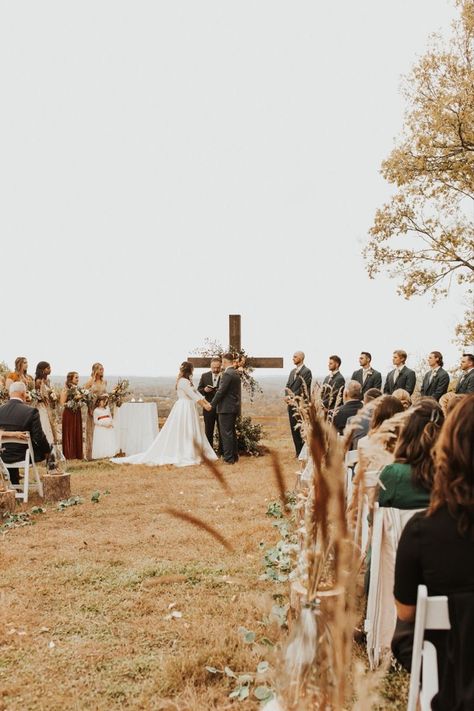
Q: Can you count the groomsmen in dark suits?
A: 6